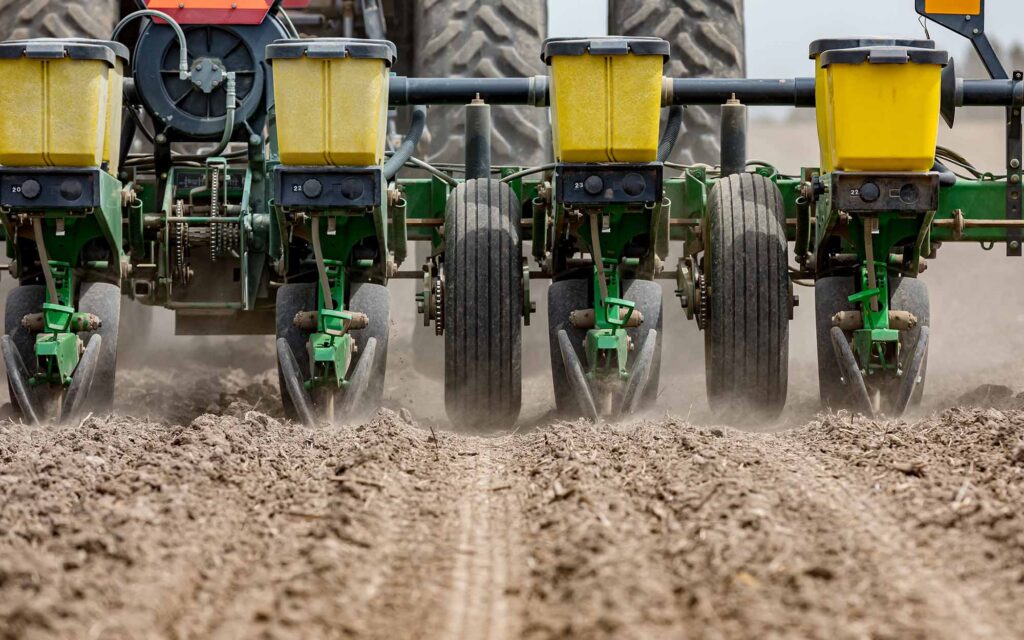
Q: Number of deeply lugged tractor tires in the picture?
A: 3